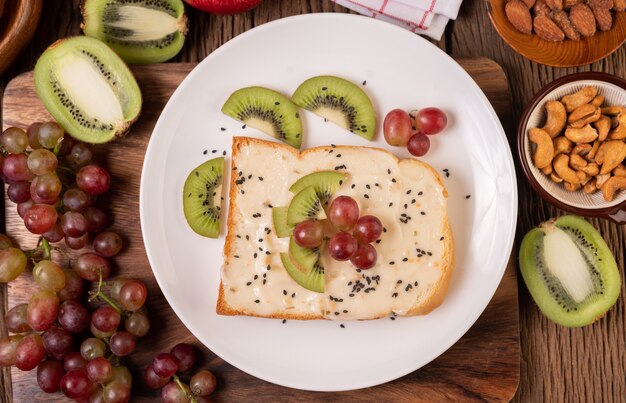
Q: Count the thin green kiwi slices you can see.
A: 8